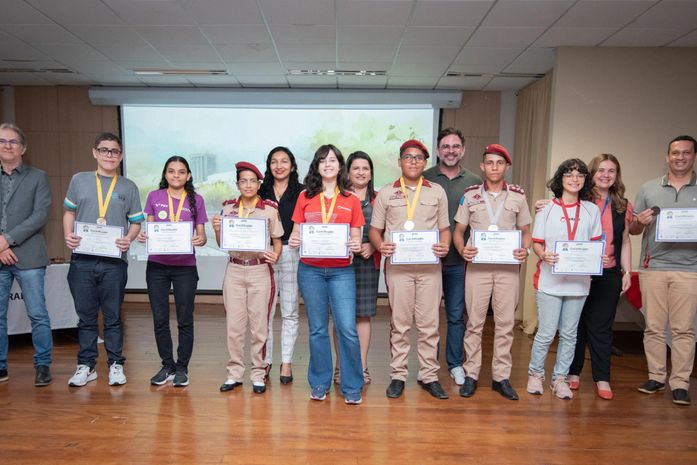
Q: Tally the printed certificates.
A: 8